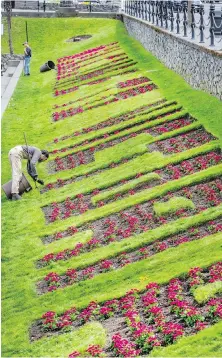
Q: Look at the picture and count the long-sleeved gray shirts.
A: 1